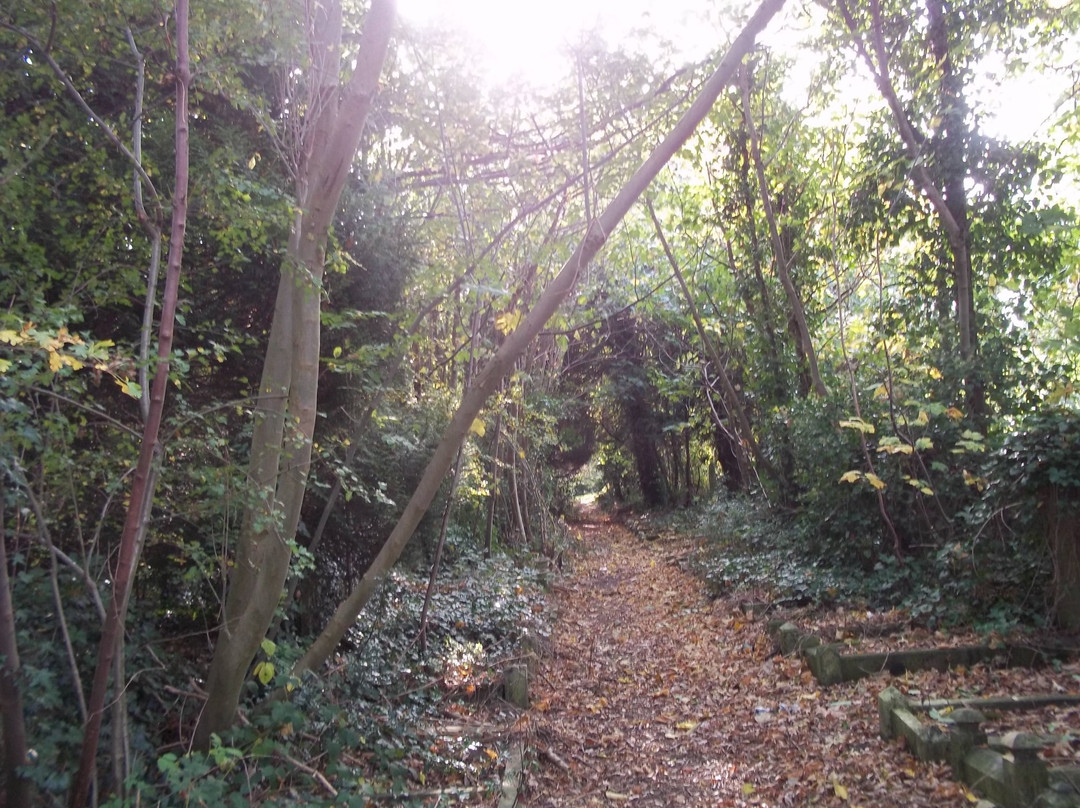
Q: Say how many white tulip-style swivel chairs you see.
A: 0